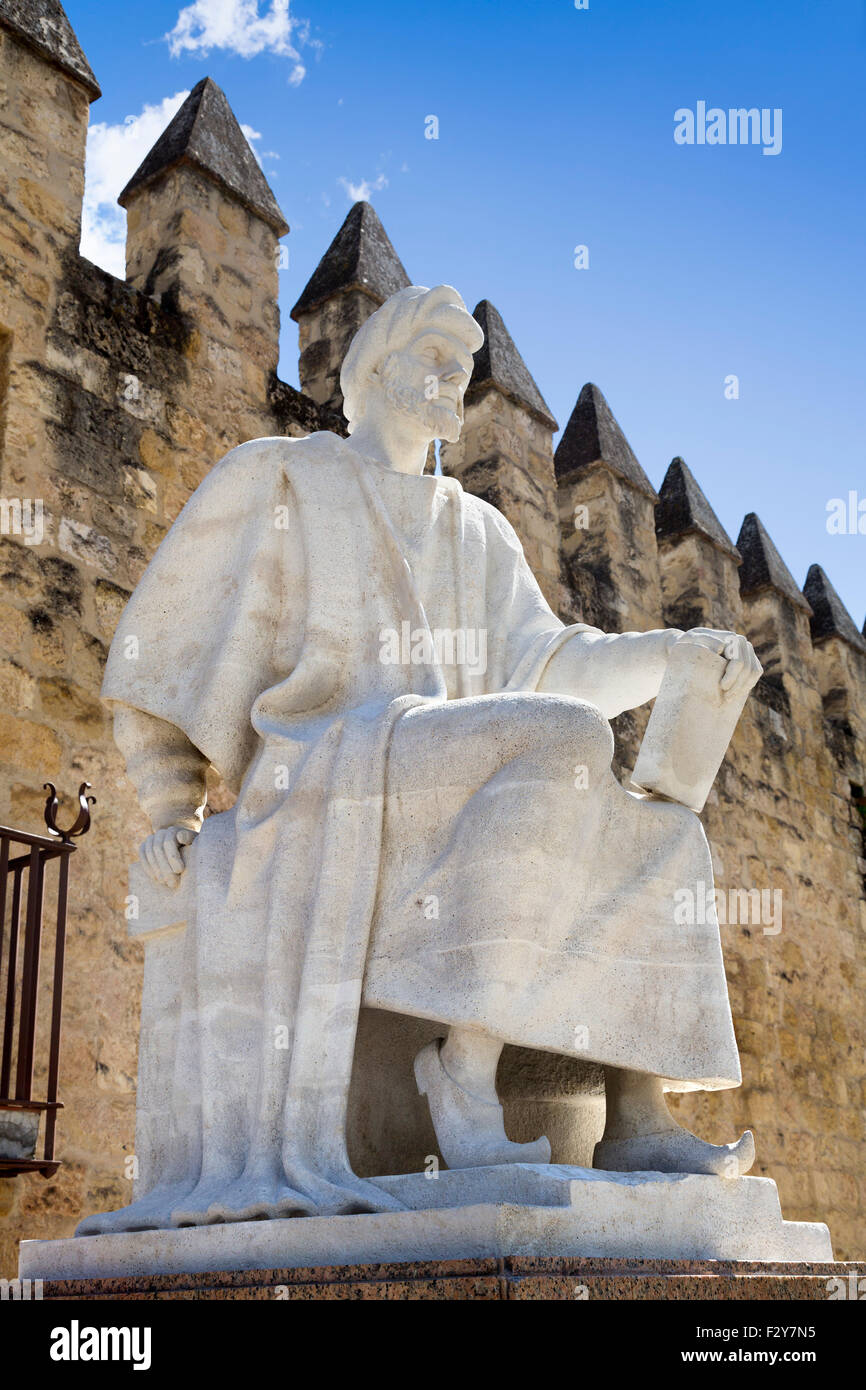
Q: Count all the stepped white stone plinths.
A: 1